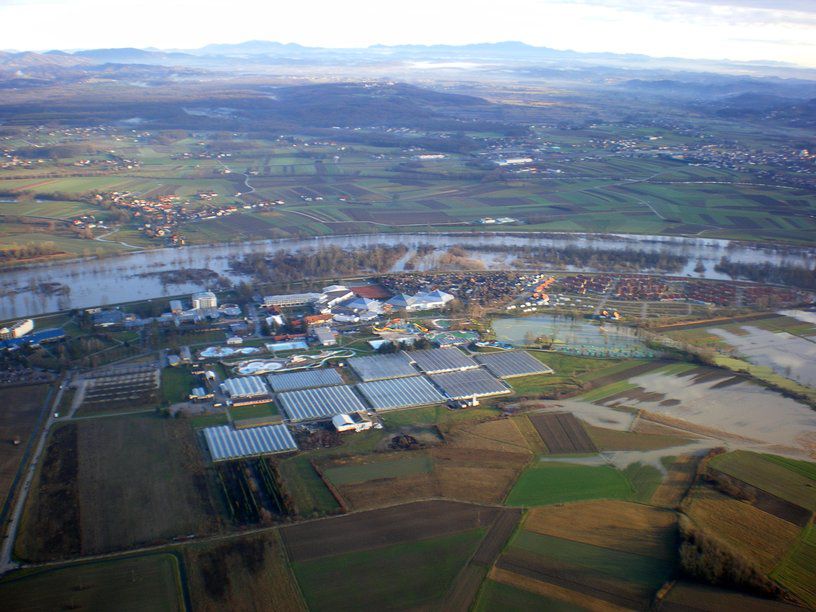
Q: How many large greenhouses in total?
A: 9